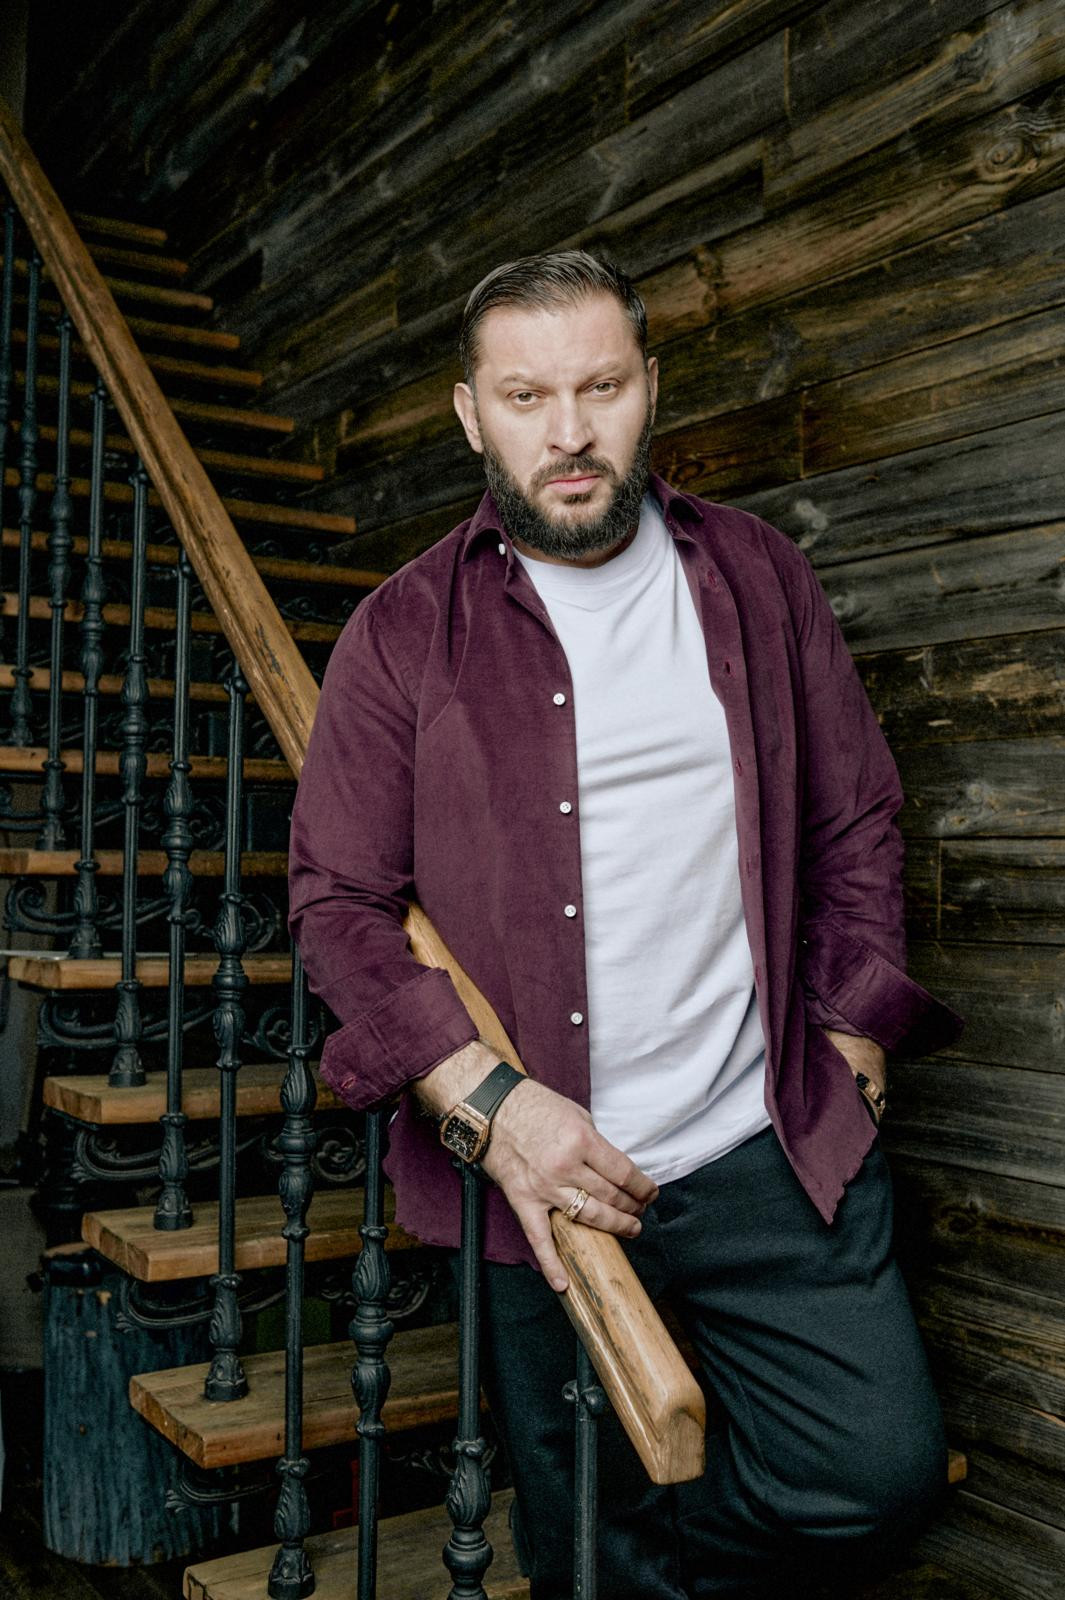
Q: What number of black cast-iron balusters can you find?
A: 11